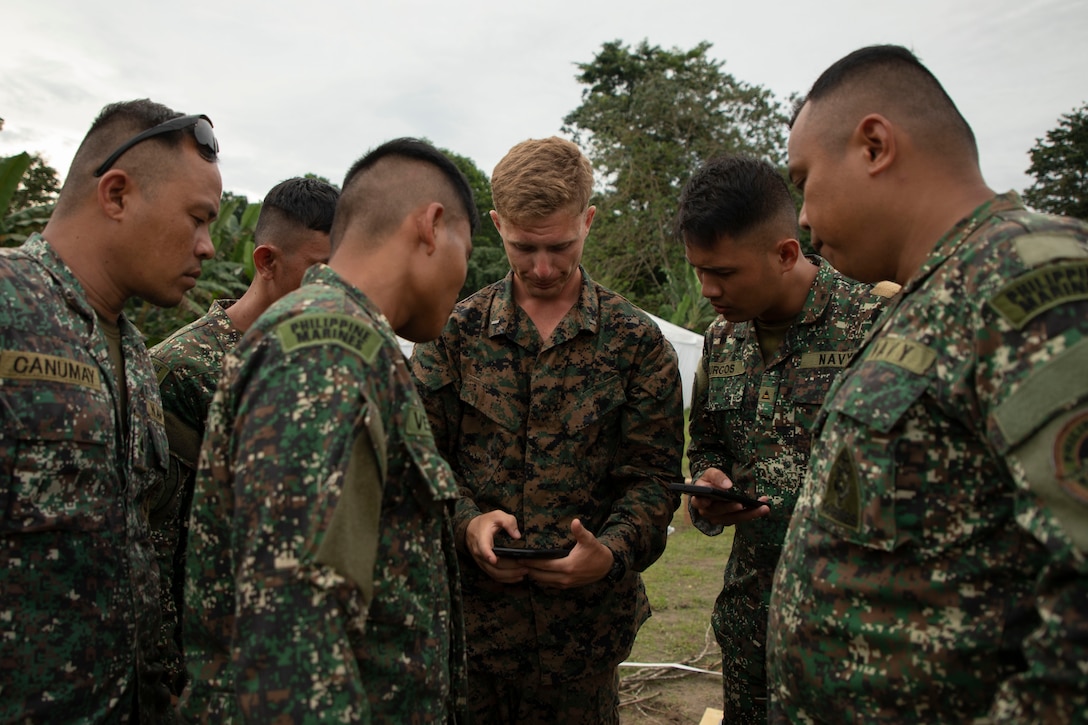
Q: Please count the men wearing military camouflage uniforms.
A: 6